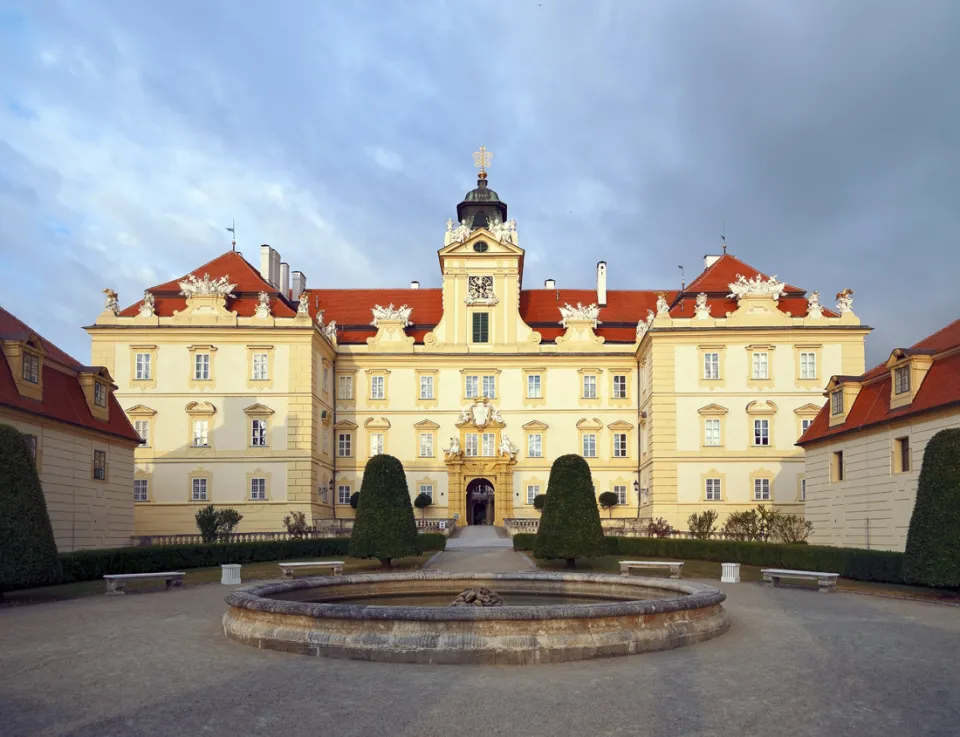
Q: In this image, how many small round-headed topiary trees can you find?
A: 4